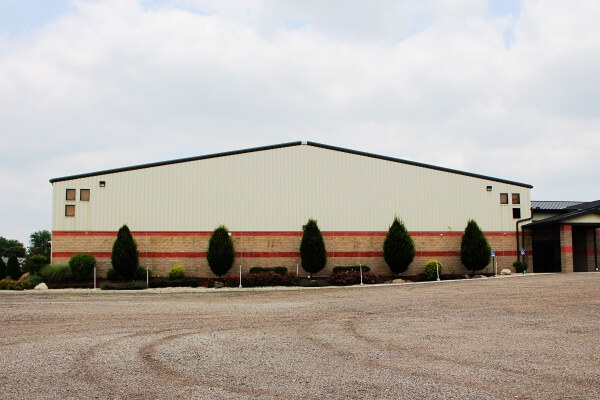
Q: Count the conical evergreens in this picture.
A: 5